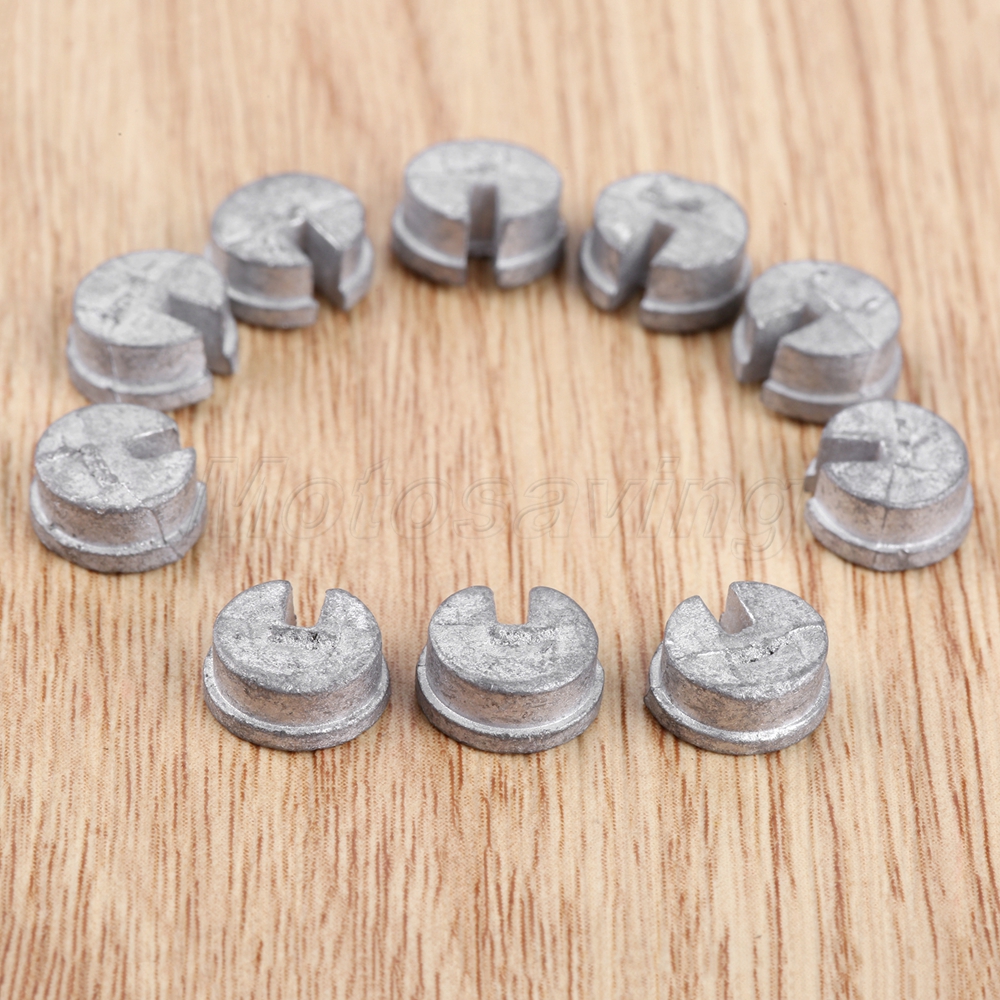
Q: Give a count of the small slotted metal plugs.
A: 10